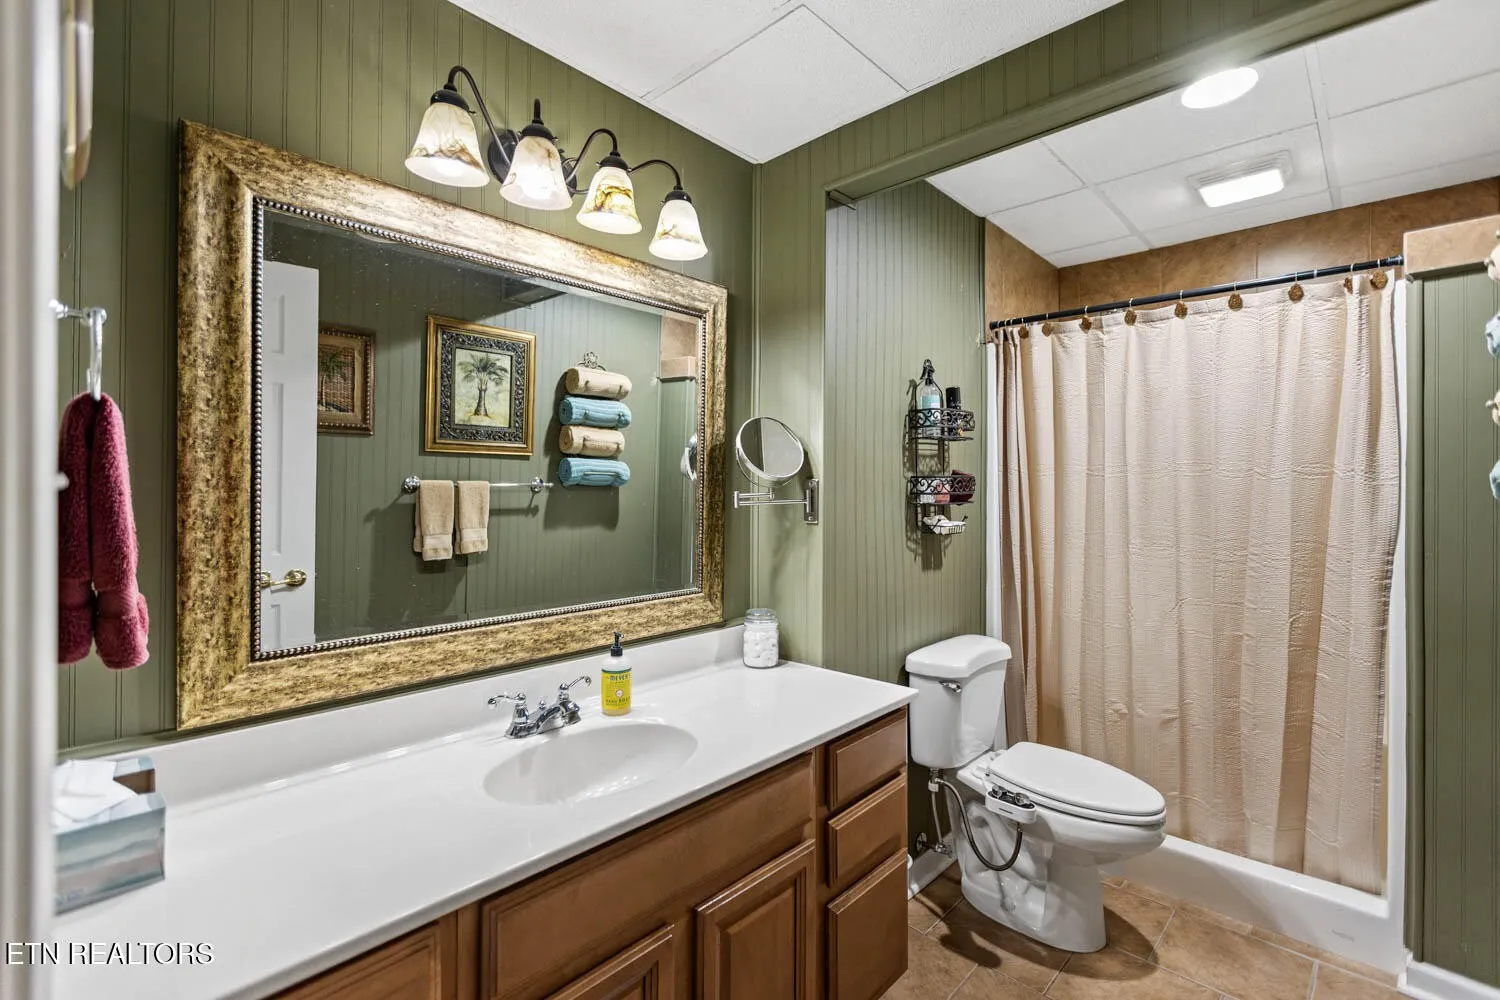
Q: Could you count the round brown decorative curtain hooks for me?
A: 9